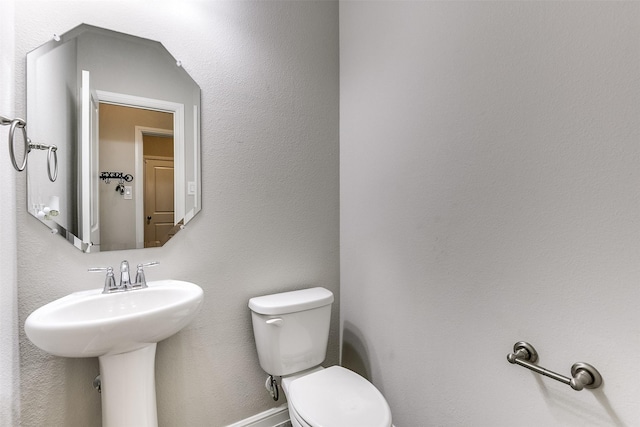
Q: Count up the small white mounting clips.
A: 4